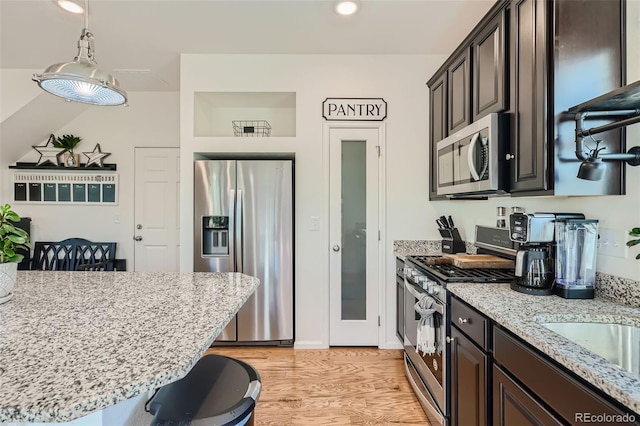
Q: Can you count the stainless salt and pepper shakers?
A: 2